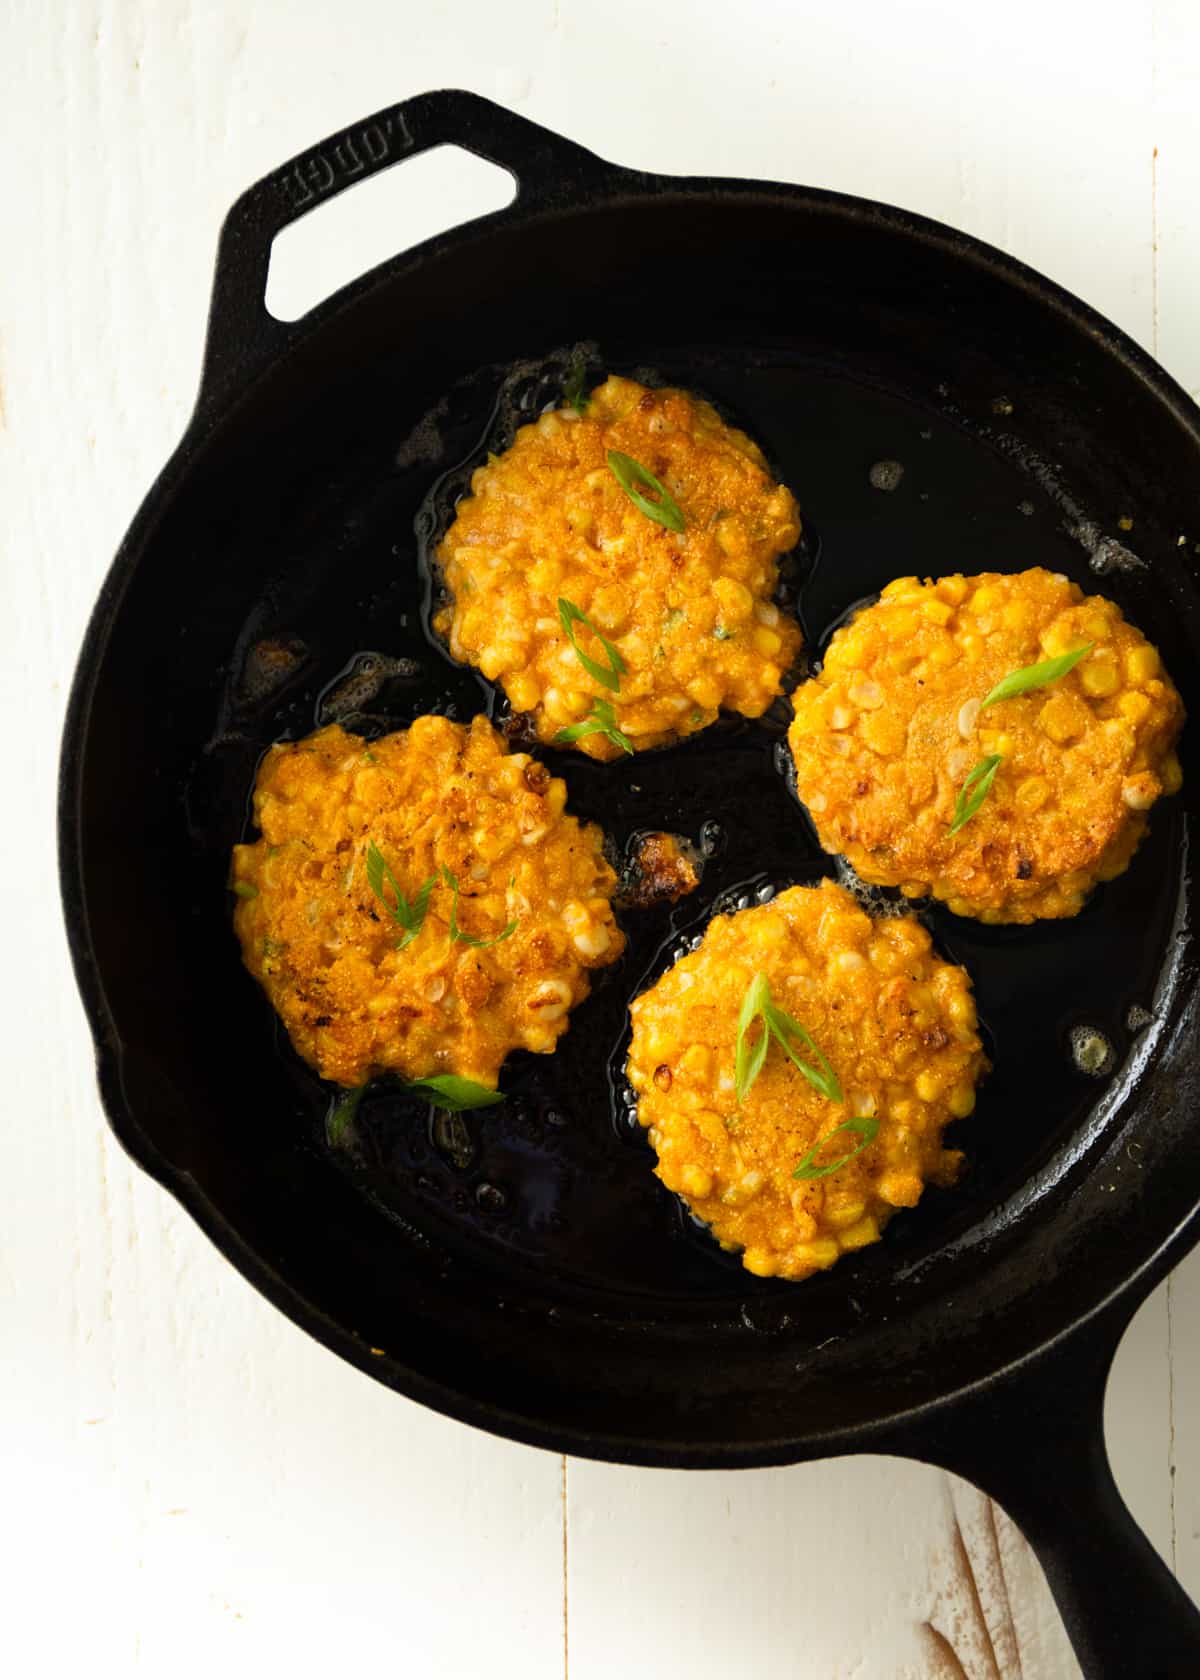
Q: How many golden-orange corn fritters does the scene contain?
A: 4